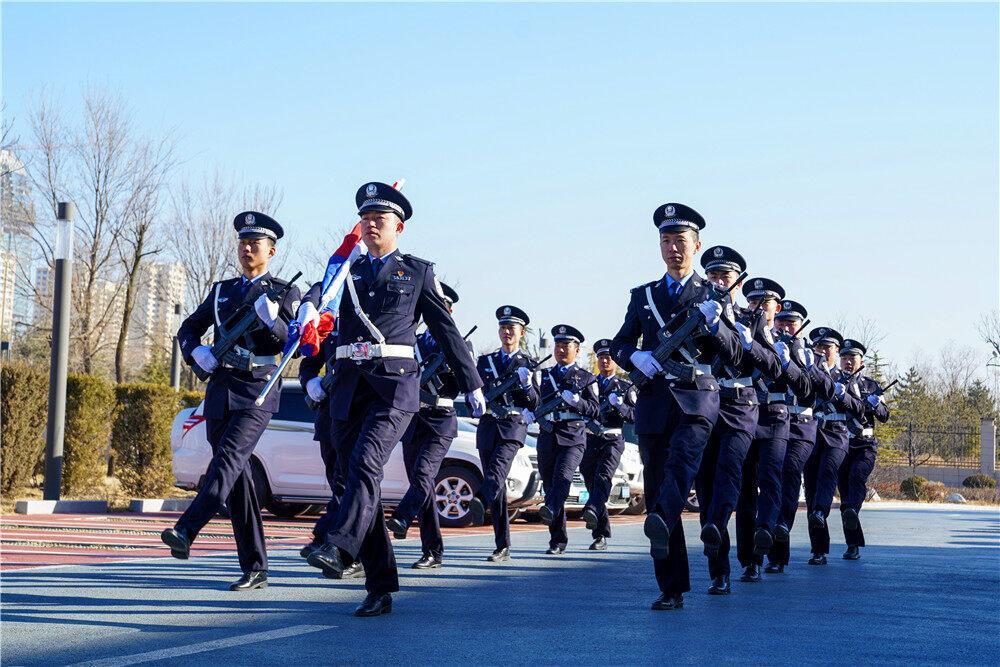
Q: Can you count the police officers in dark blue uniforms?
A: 13